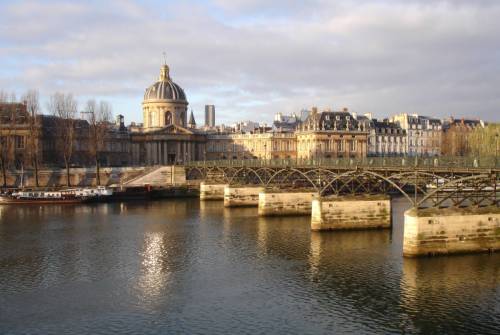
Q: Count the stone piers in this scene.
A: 5